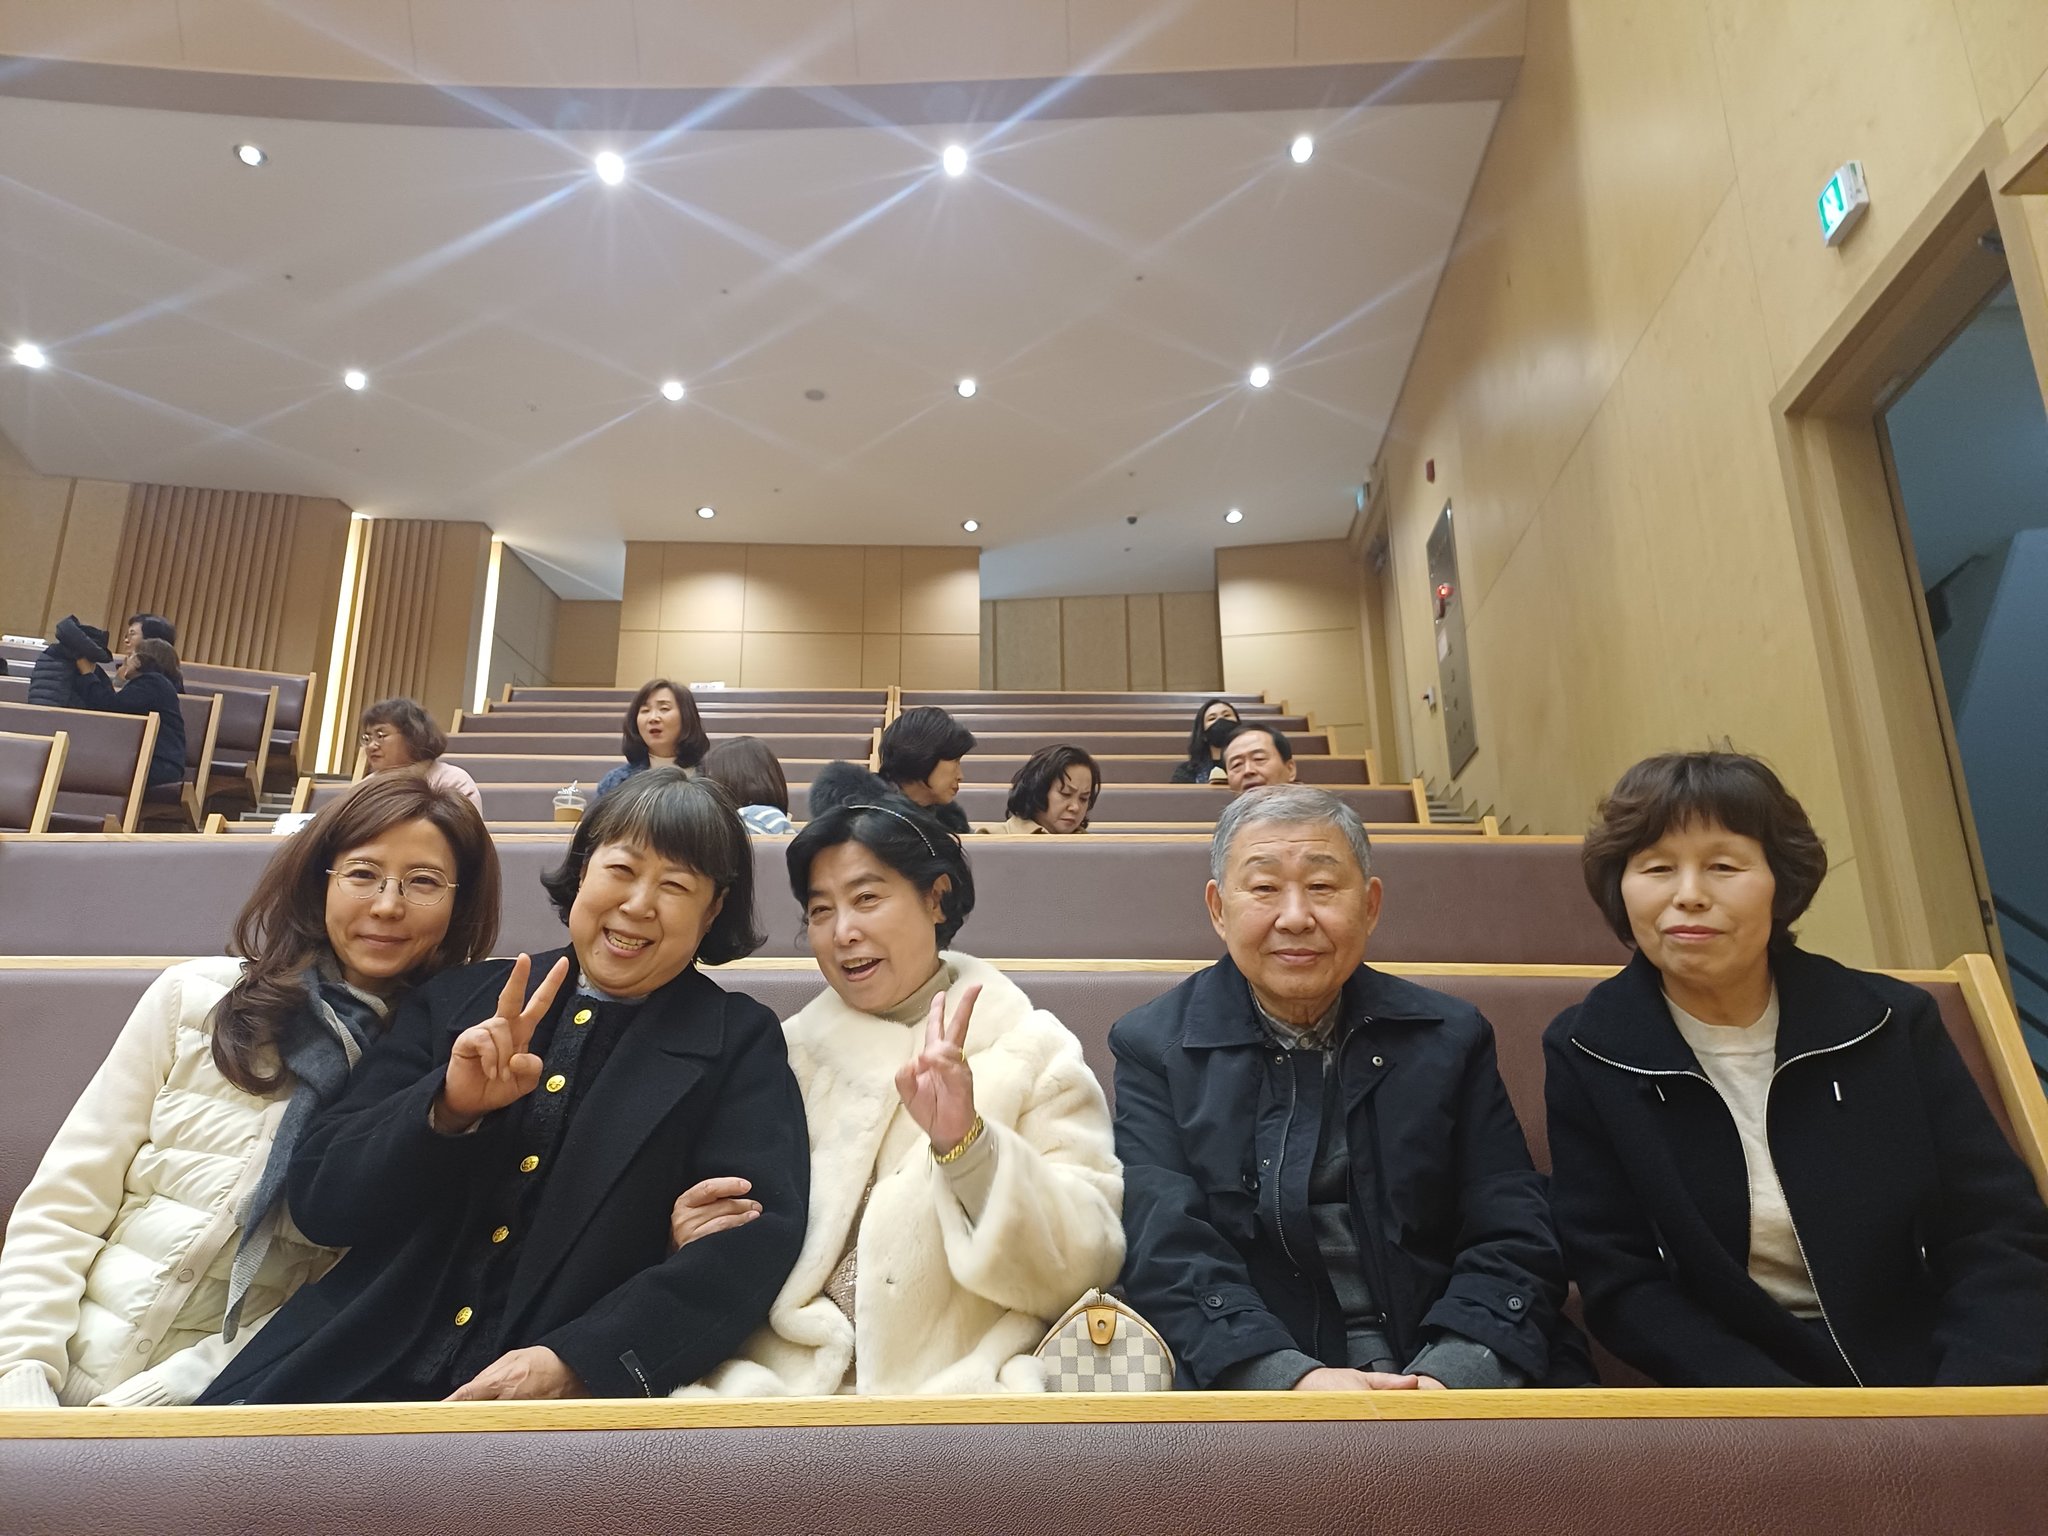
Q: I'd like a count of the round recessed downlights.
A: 12